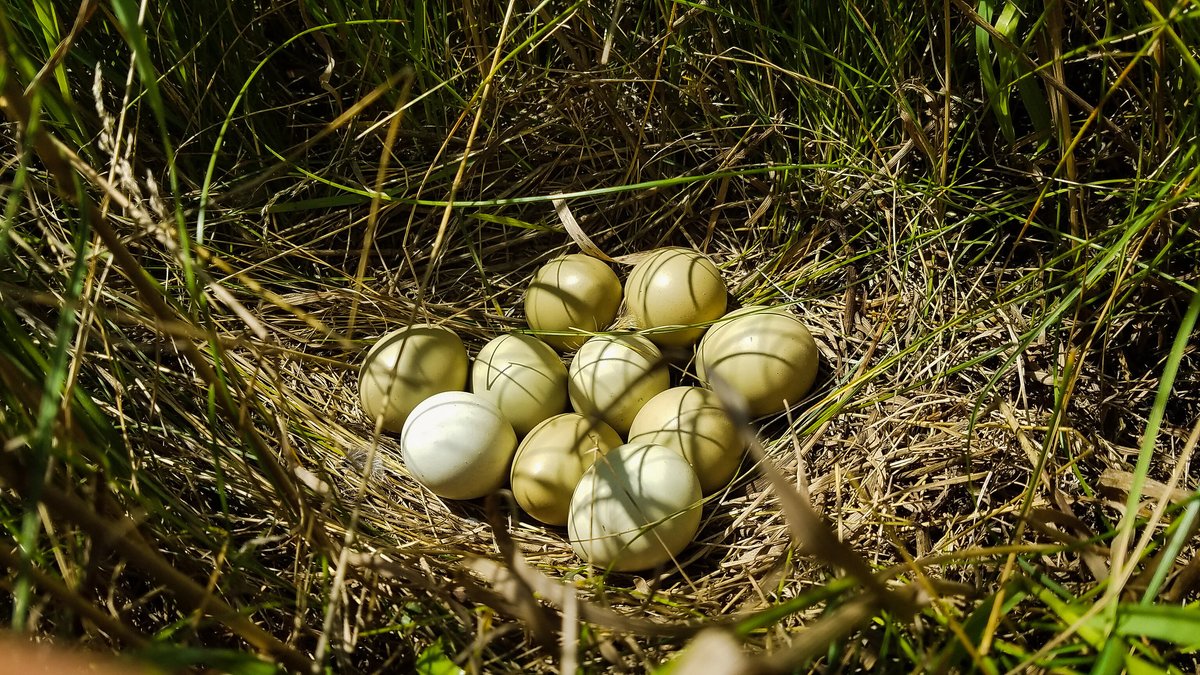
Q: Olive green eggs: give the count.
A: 8